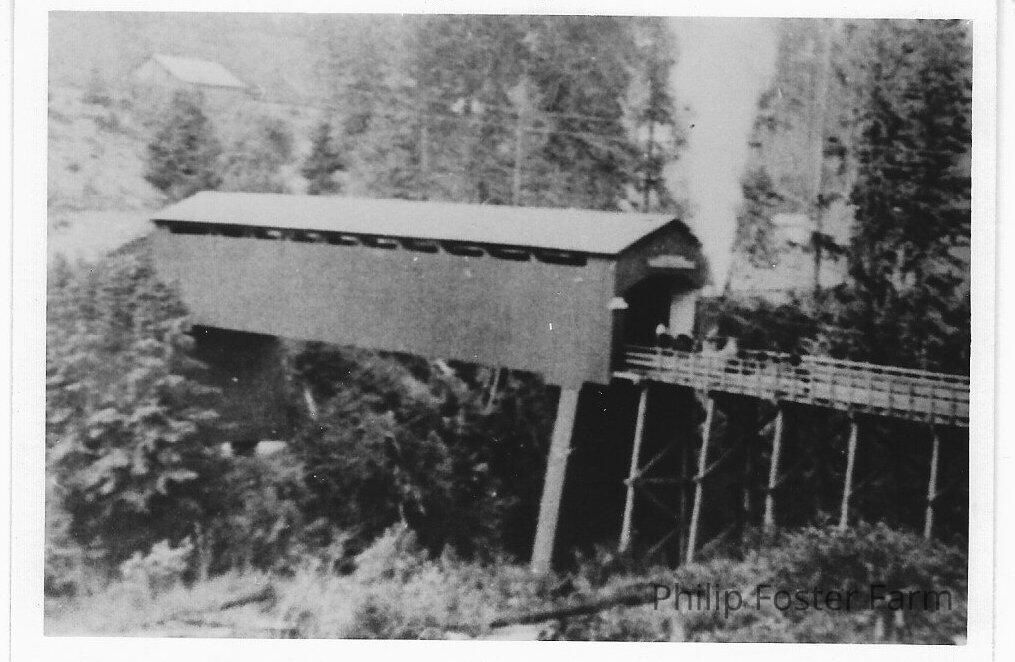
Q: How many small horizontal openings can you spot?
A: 10